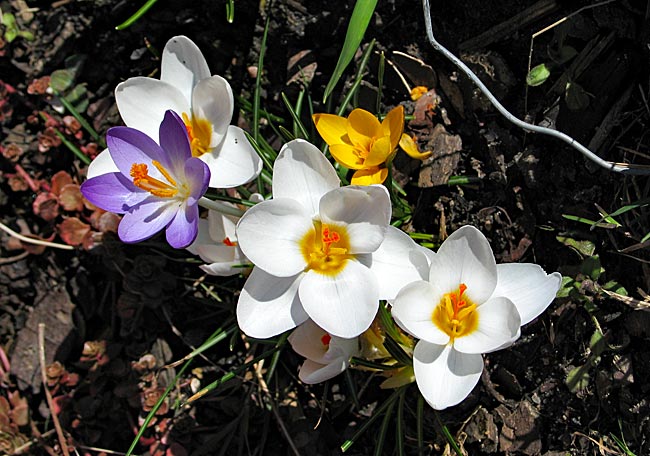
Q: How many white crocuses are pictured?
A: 5